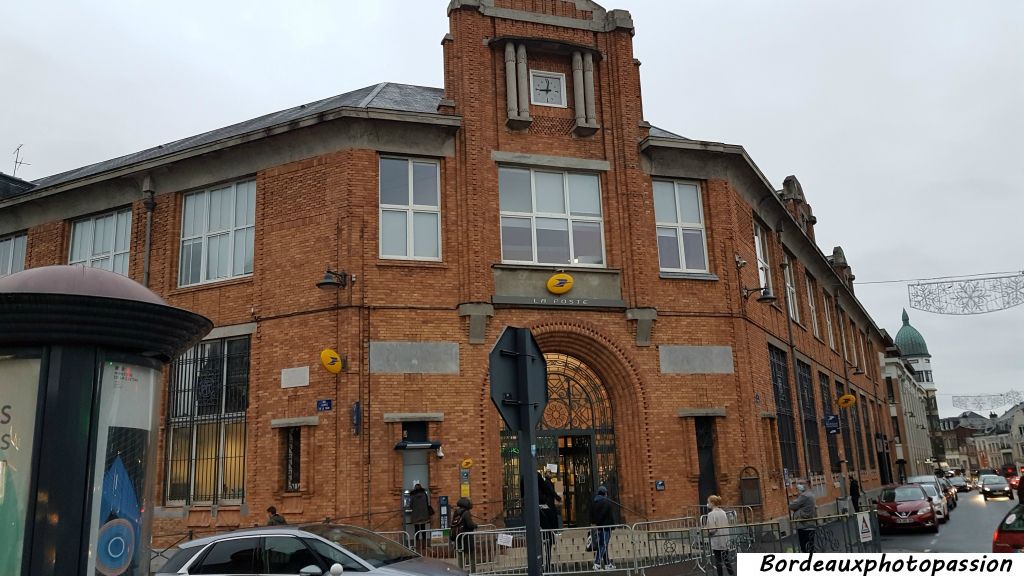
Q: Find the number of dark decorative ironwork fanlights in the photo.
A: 1